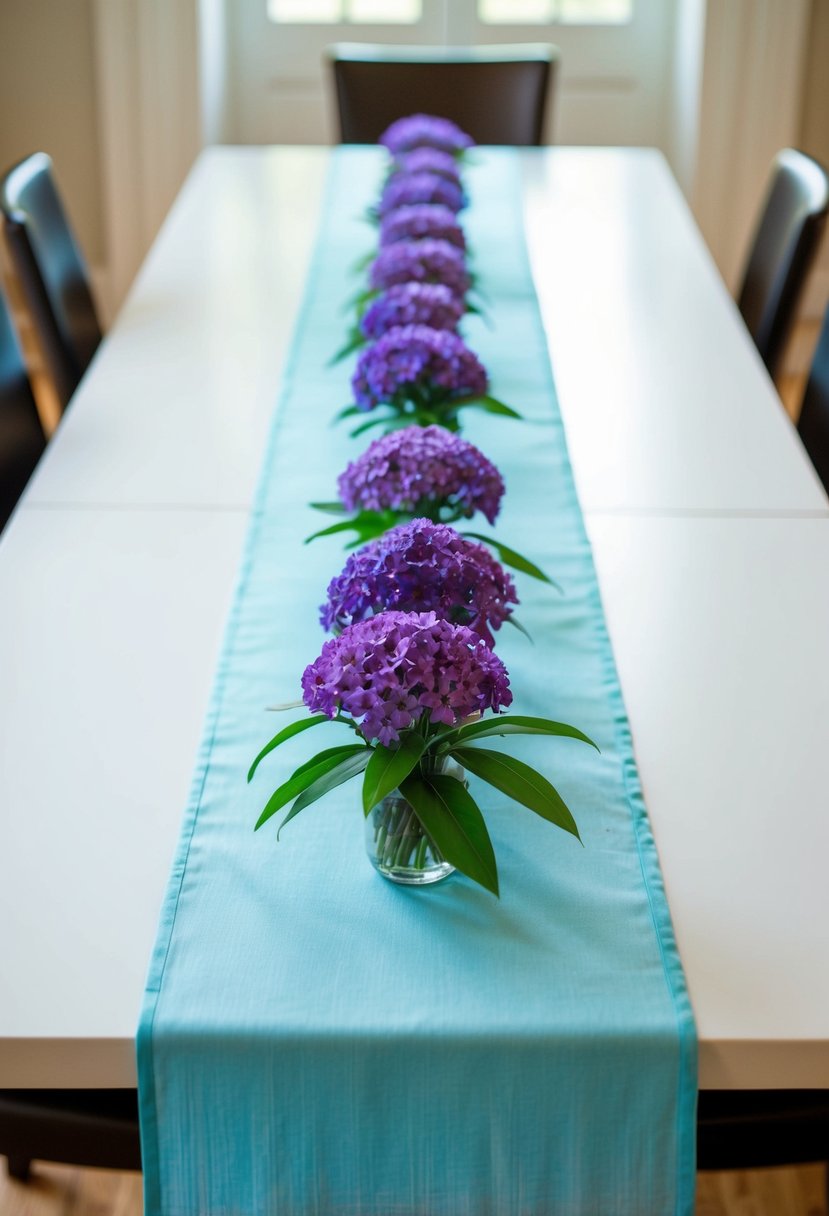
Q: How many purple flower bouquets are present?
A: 10